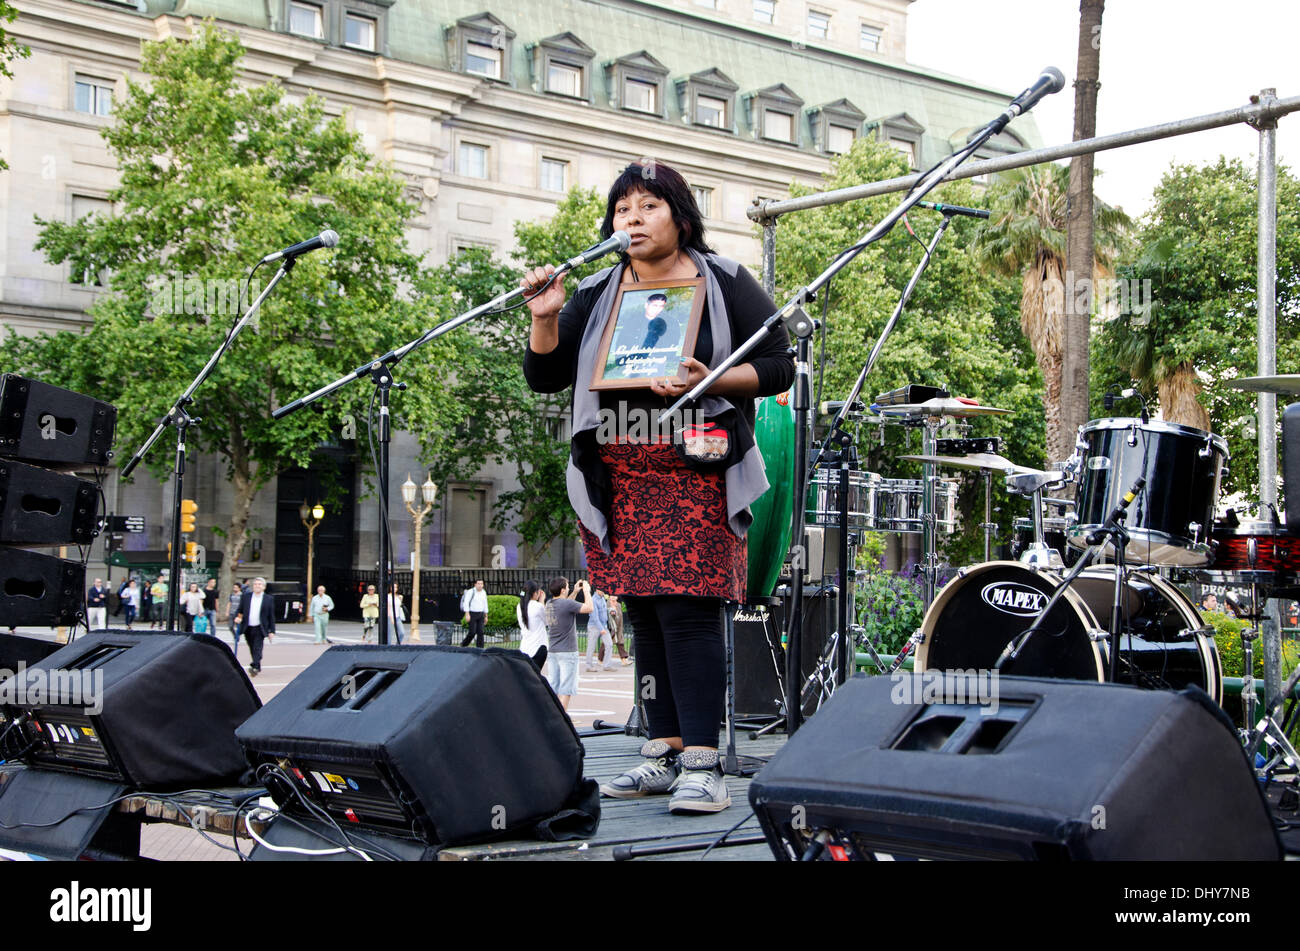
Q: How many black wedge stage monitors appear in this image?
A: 3